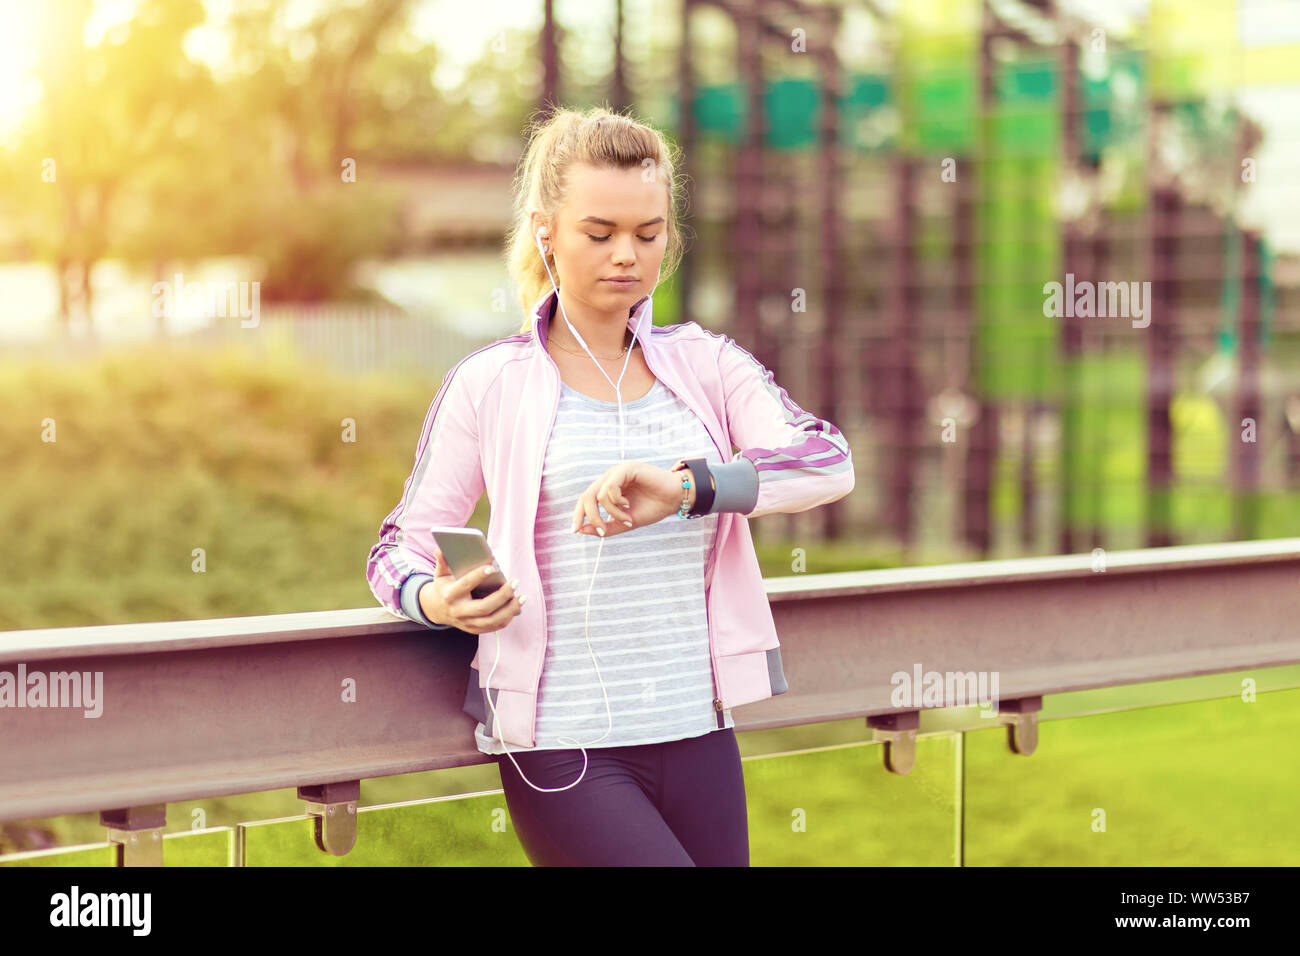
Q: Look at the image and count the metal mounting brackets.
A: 4